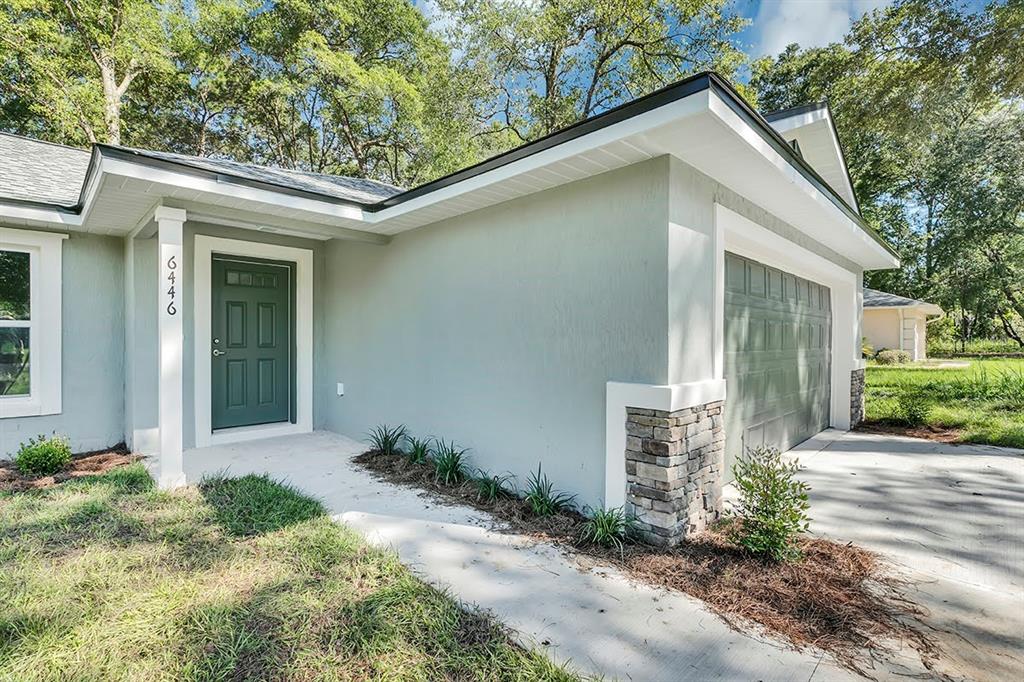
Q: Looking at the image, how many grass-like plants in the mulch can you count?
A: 6